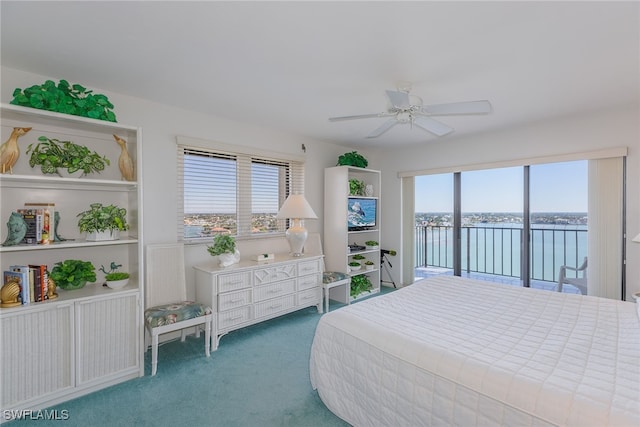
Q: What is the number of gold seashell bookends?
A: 2